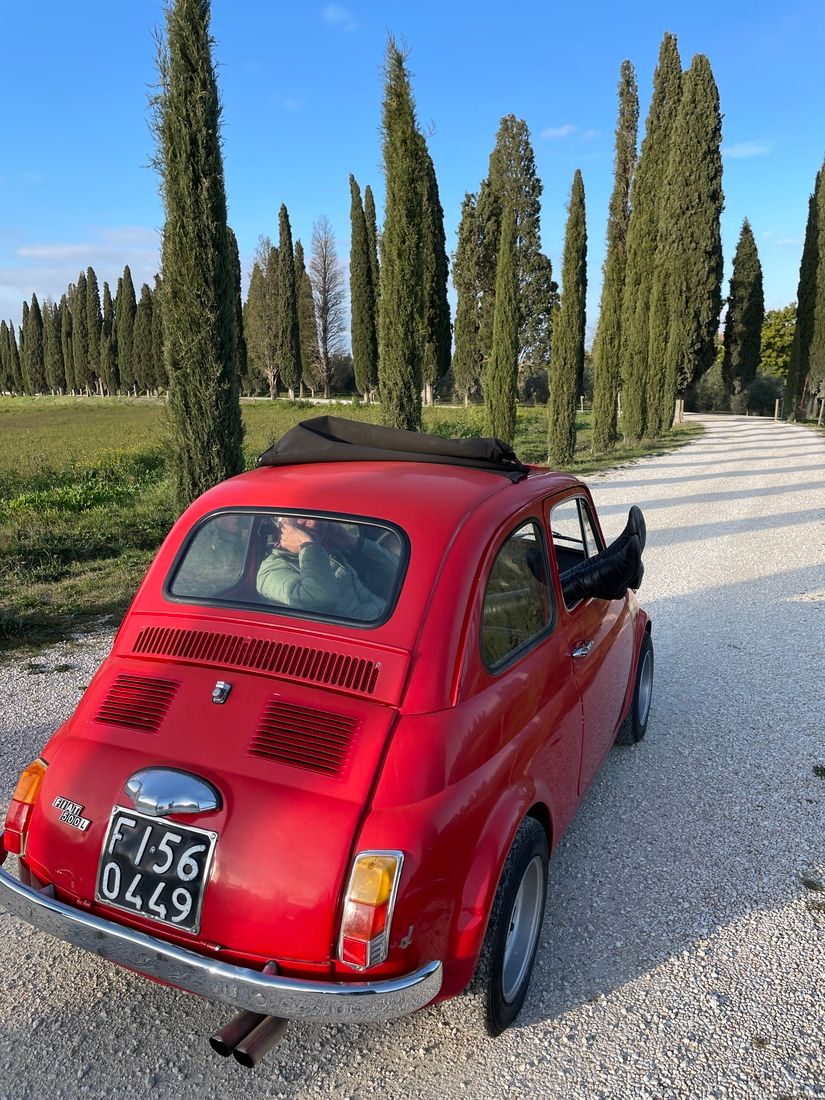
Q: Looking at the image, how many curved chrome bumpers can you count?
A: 1